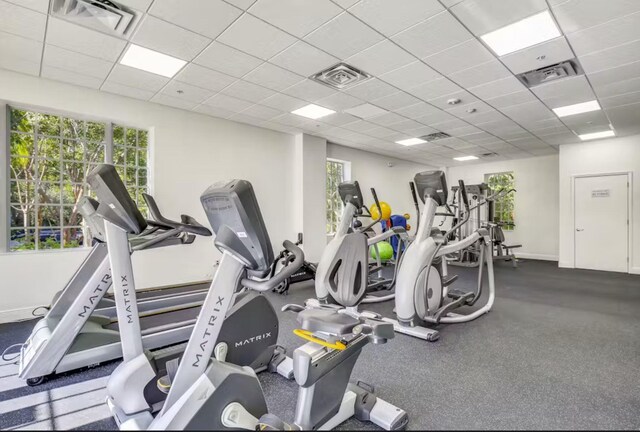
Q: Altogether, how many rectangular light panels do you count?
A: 7